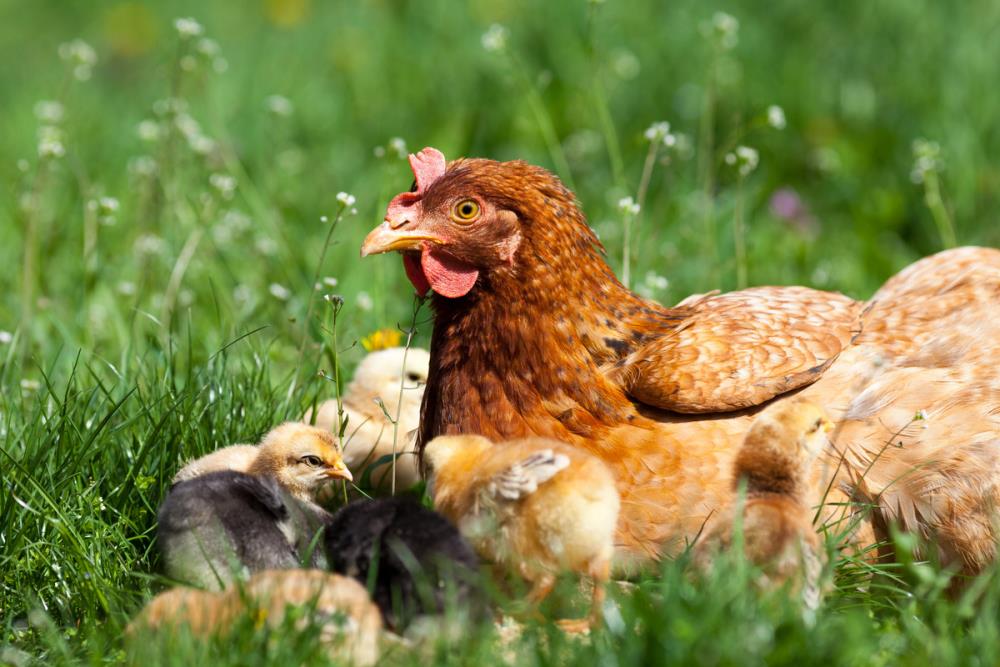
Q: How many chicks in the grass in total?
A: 7